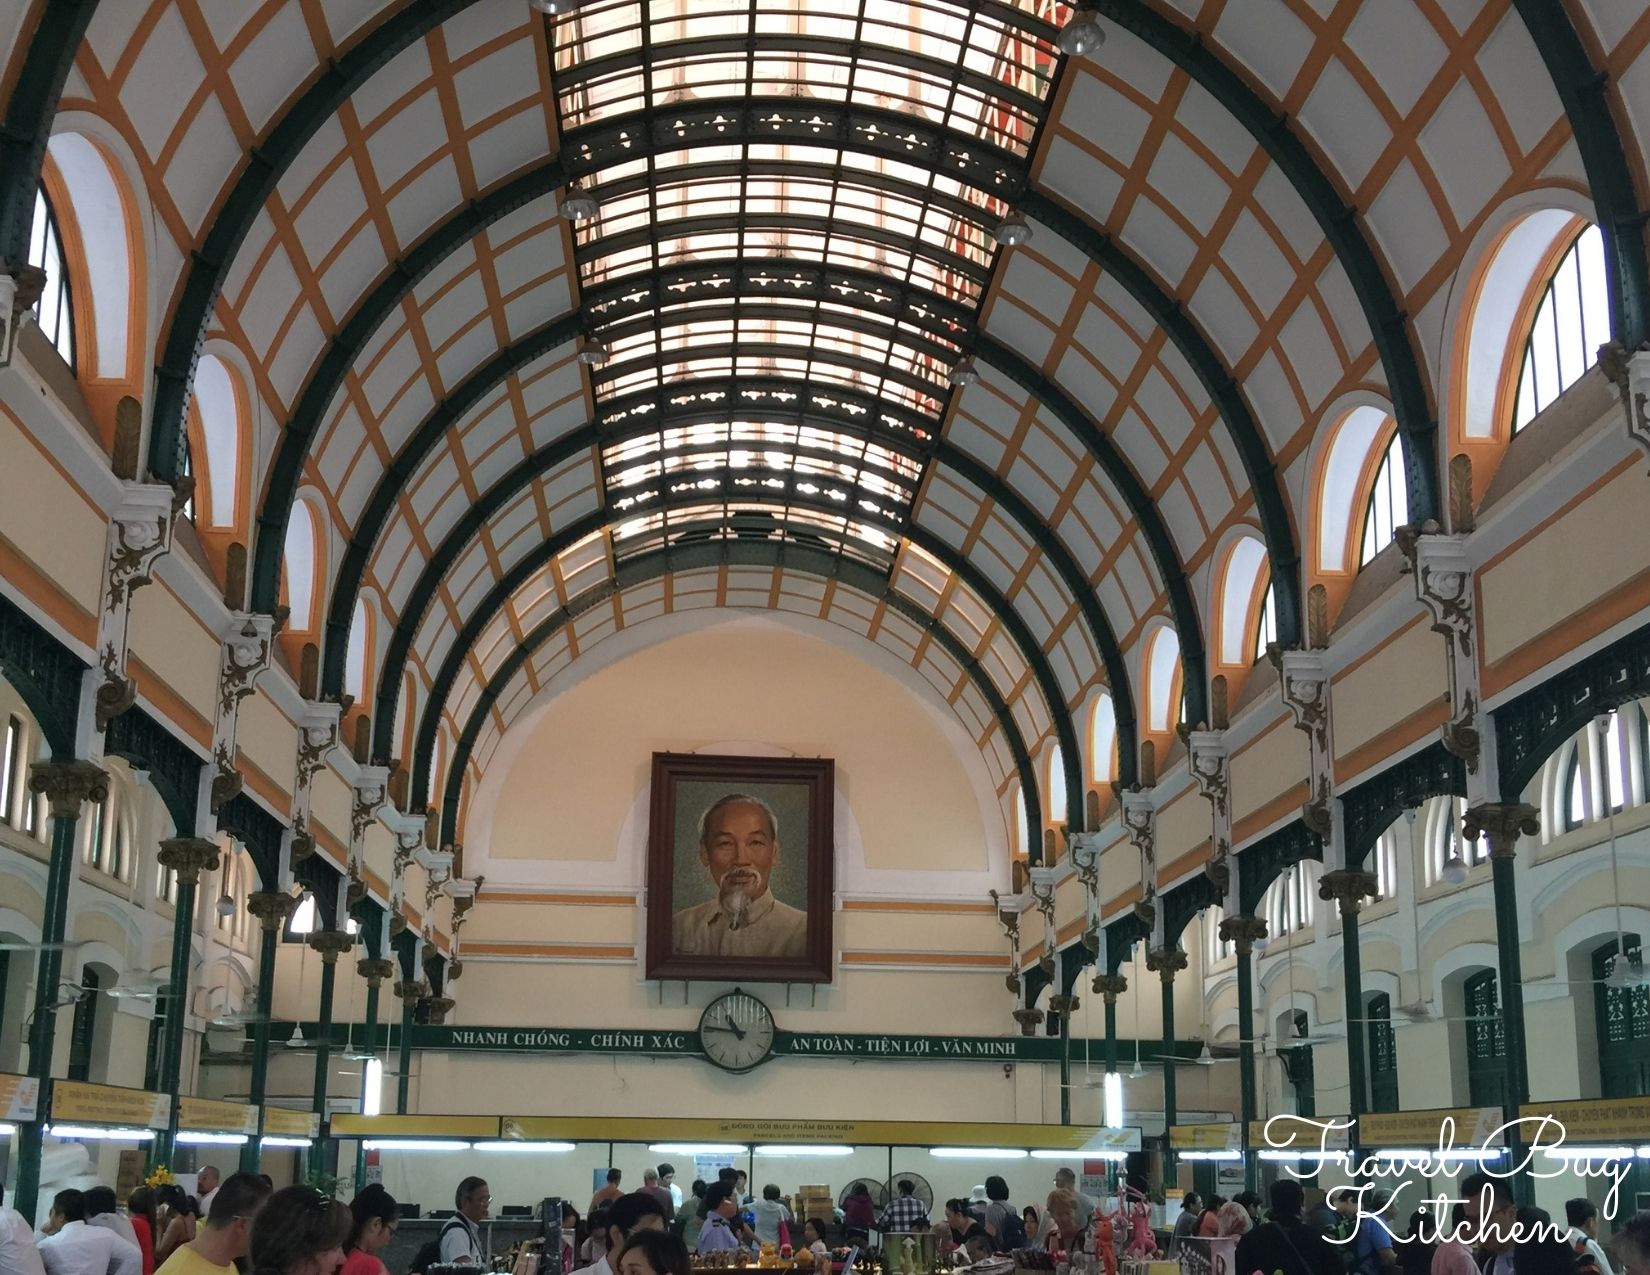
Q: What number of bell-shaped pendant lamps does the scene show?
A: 6